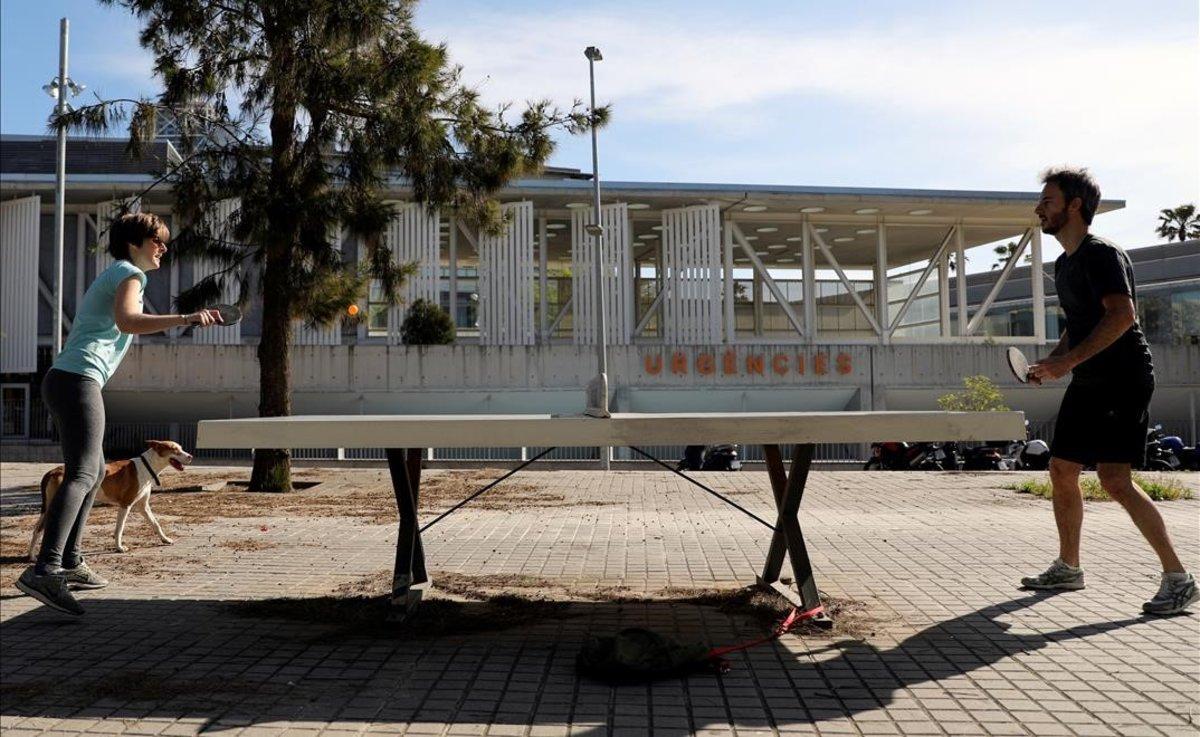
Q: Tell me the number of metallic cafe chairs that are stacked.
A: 0